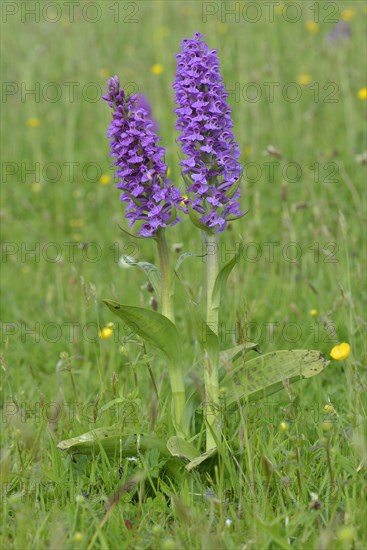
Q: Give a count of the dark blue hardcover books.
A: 0